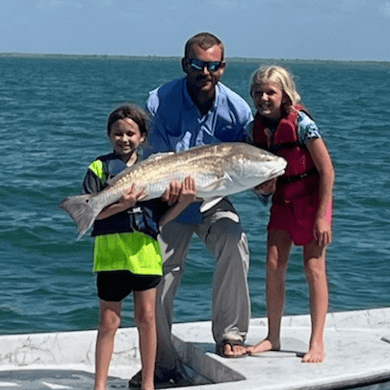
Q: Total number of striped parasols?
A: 0